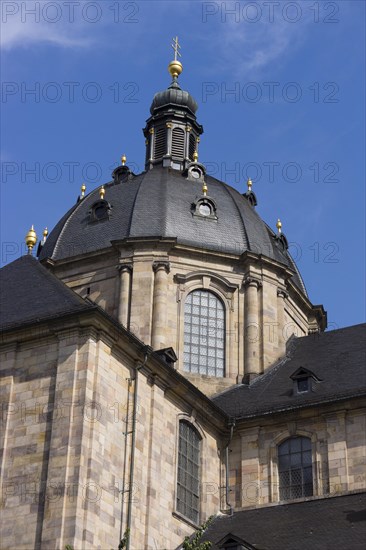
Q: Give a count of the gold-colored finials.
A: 10